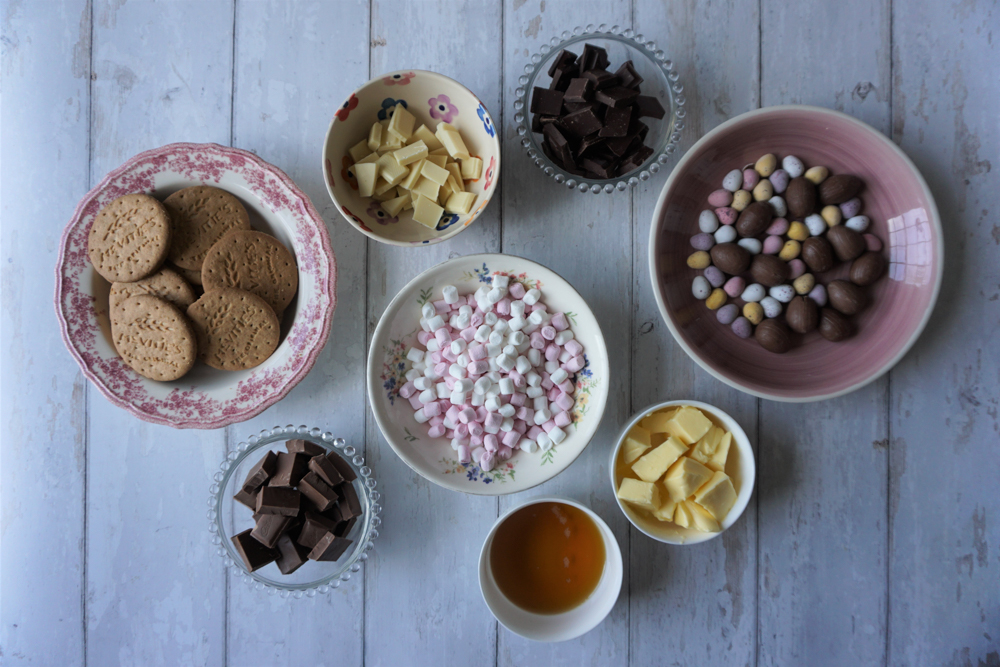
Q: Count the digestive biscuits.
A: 7